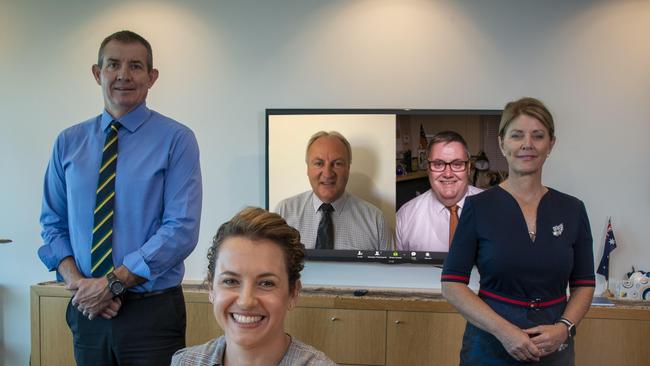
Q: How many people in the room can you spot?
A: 3